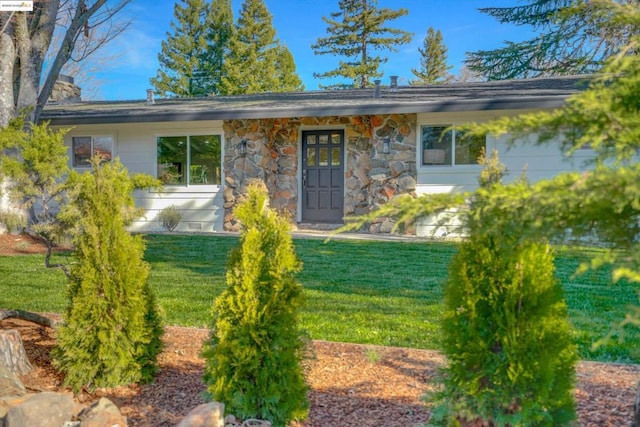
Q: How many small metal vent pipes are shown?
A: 3